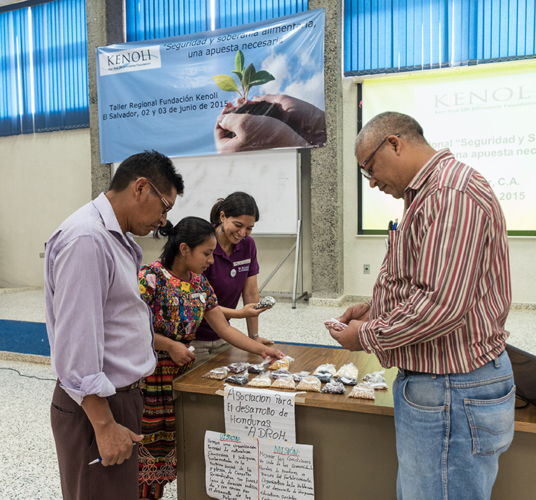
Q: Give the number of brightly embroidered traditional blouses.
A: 1